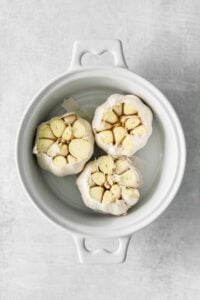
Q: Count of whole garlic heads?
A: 3